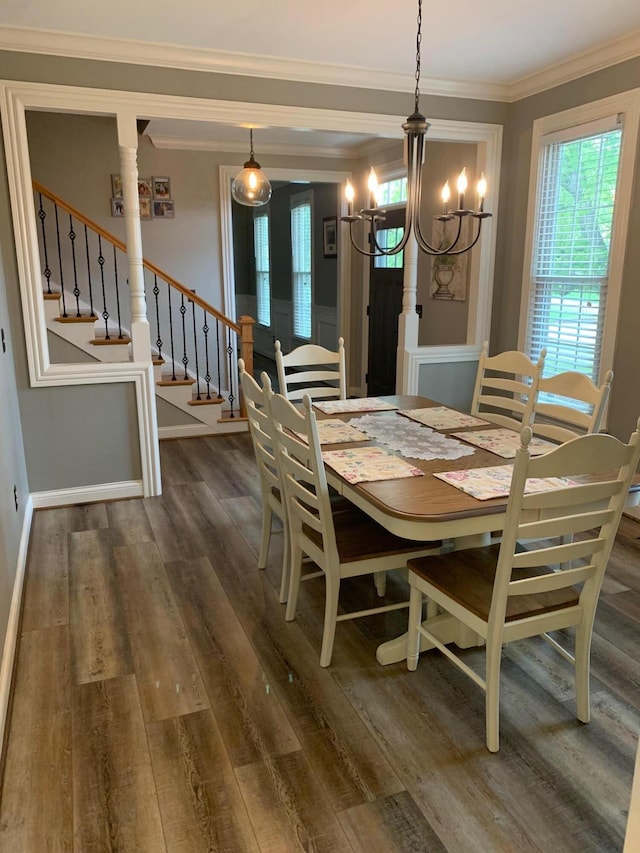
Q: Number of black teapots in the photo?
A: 0